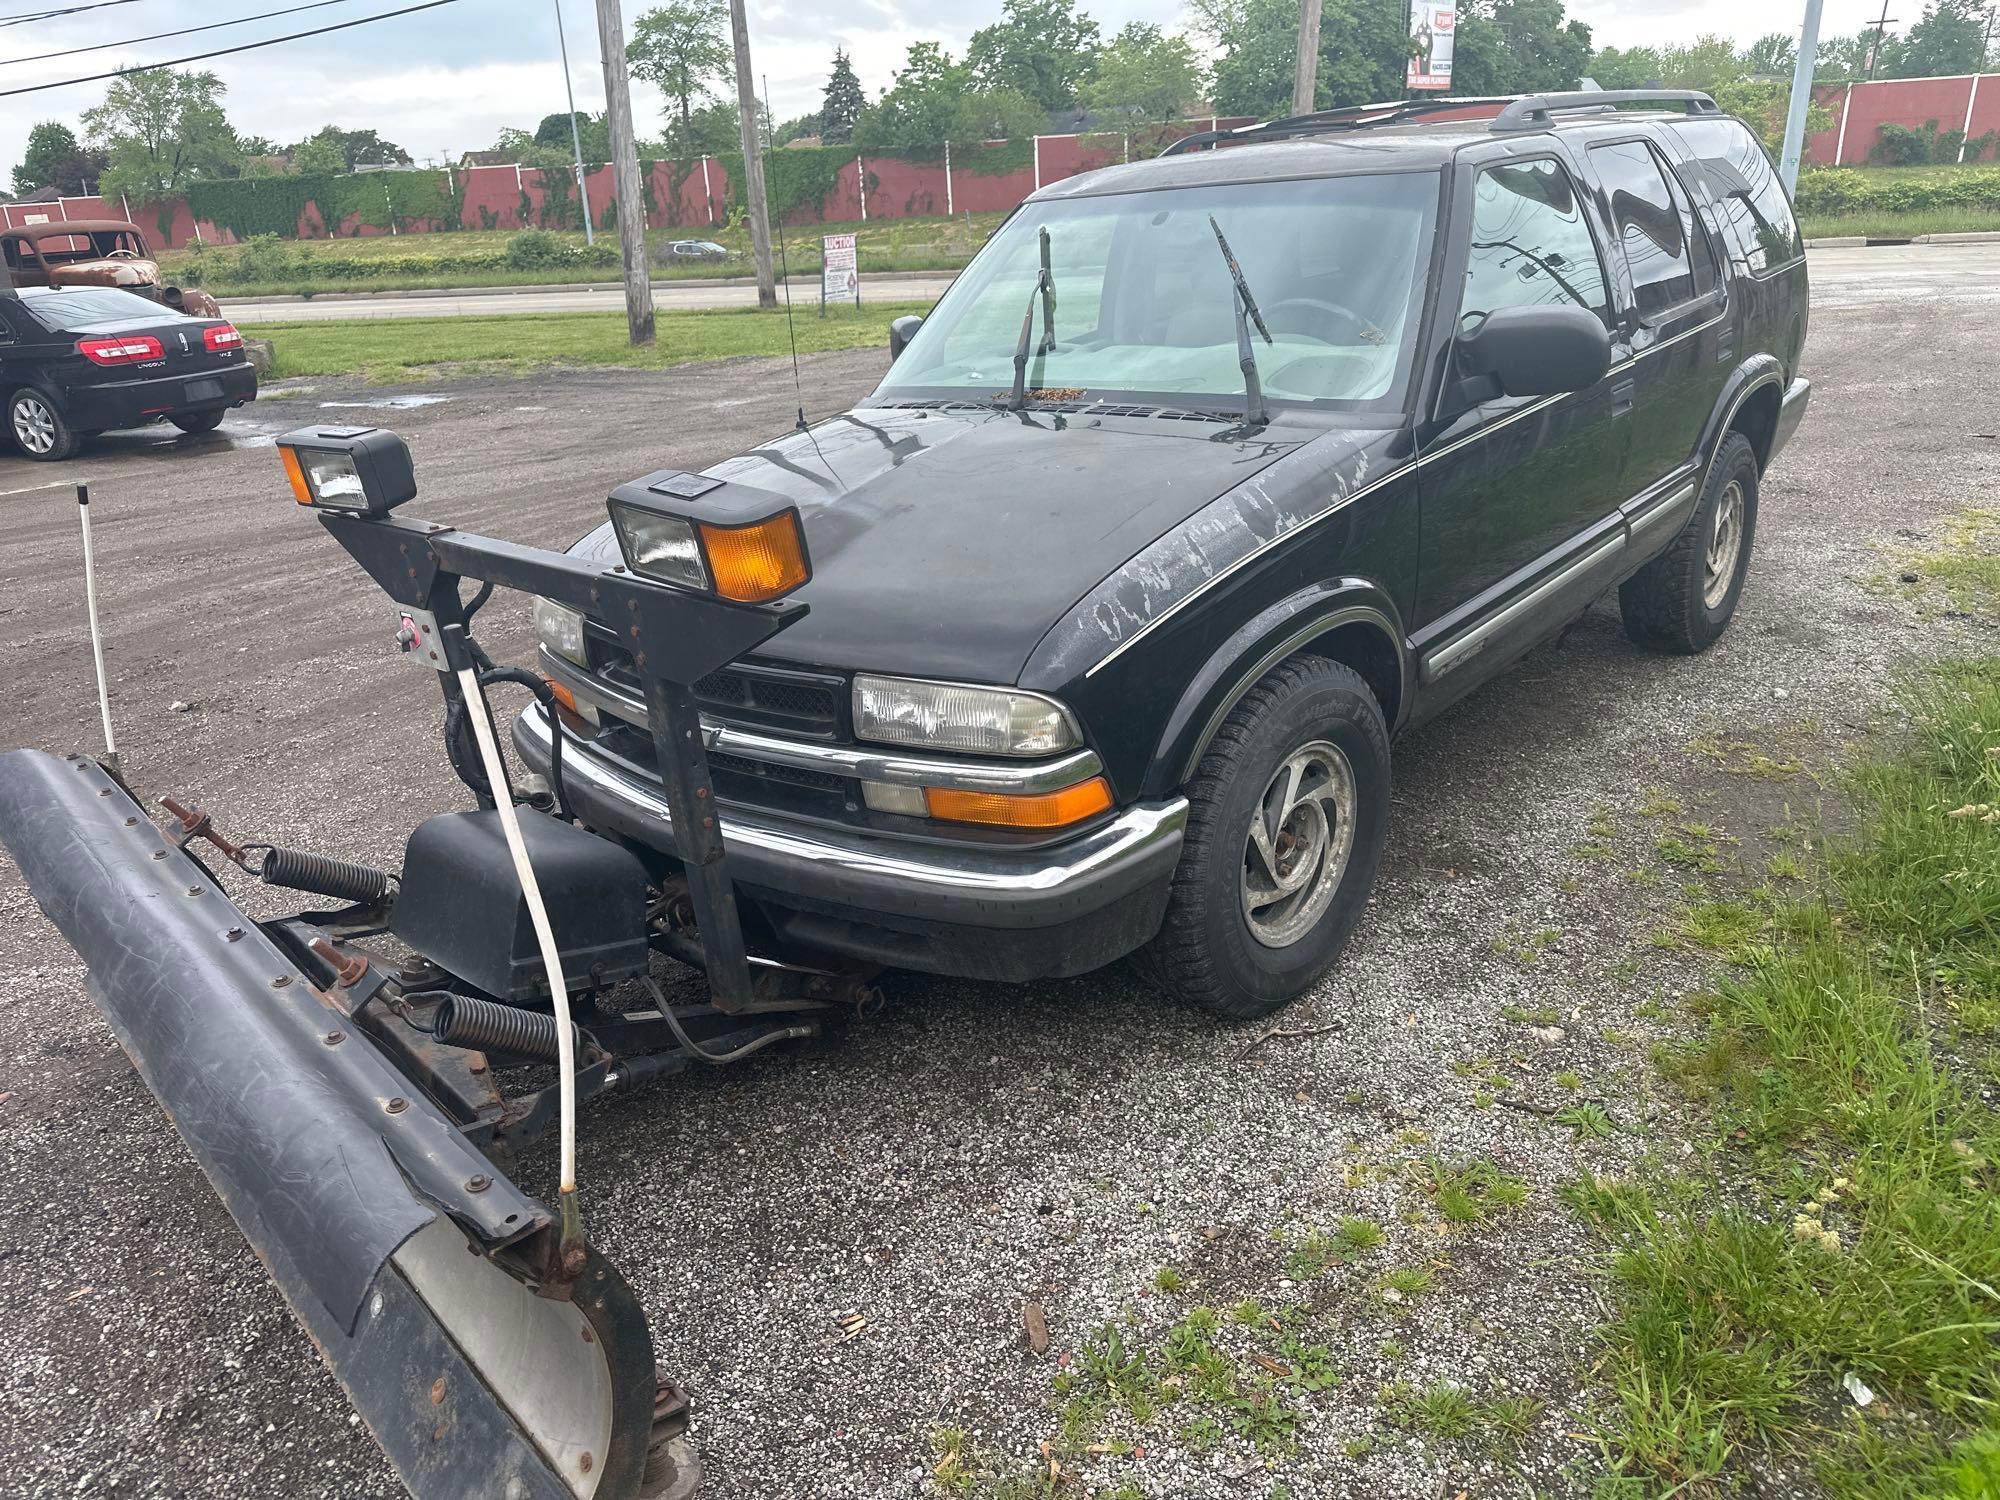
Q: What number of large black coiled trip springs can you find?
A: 2